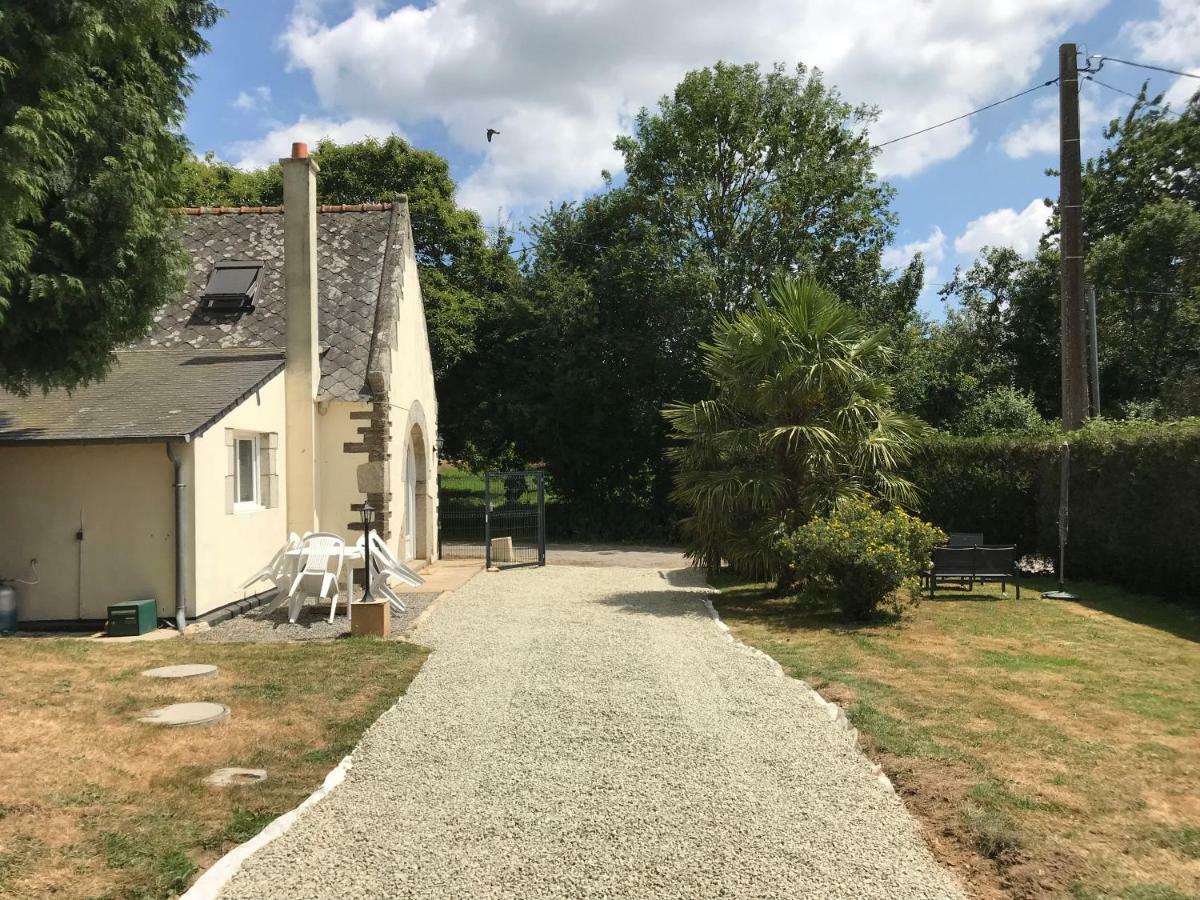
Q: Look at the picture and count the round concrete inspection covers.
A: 3